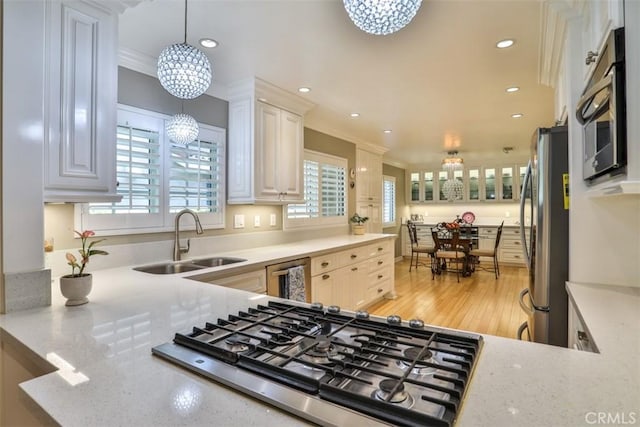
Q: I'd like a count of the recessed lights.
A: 7